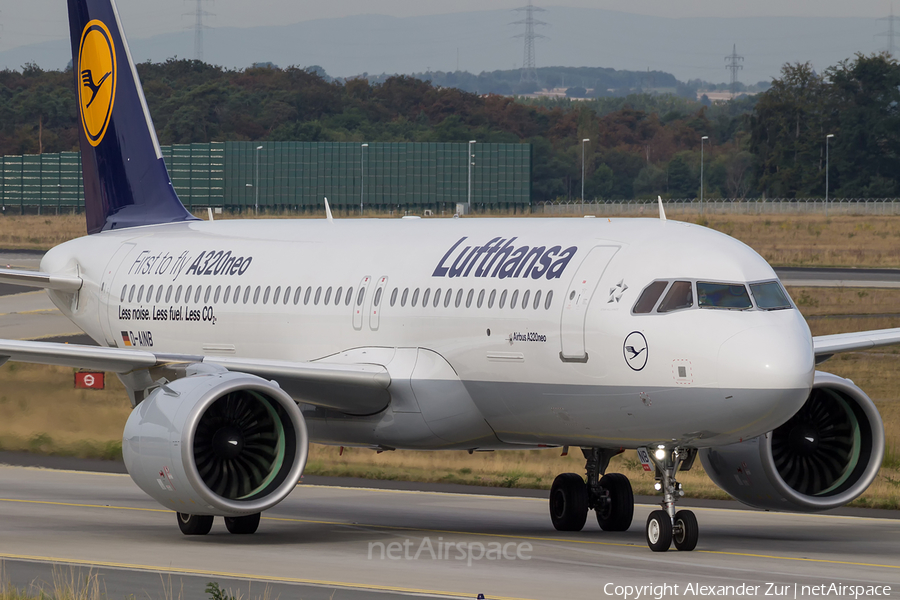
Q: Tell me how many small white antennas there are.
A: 3